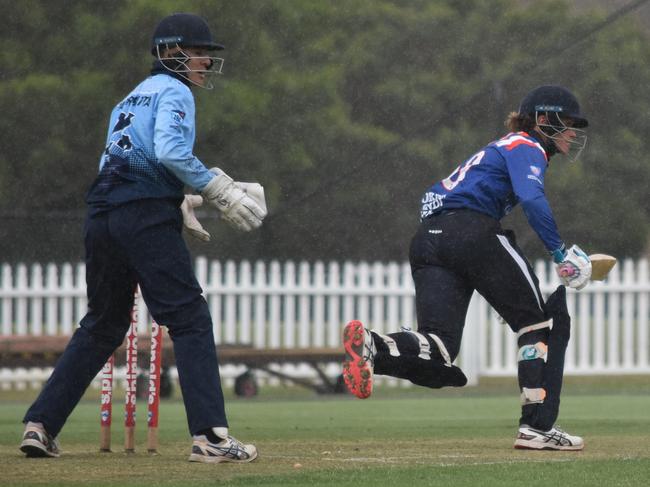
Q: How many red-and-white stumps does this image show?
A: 3